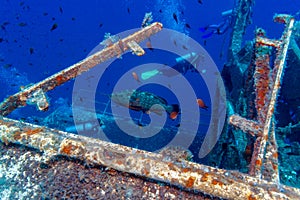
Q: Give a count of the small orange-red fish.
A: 4